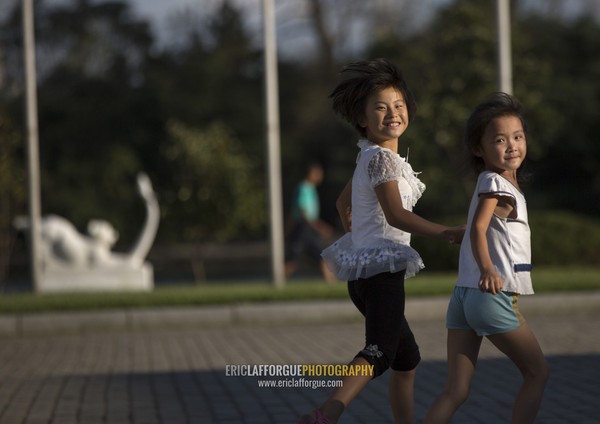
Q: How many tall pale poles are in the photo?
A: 3